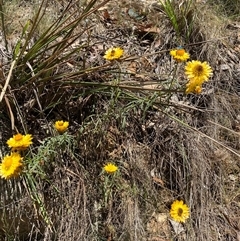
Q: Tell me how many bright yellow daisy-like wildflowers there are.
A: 9